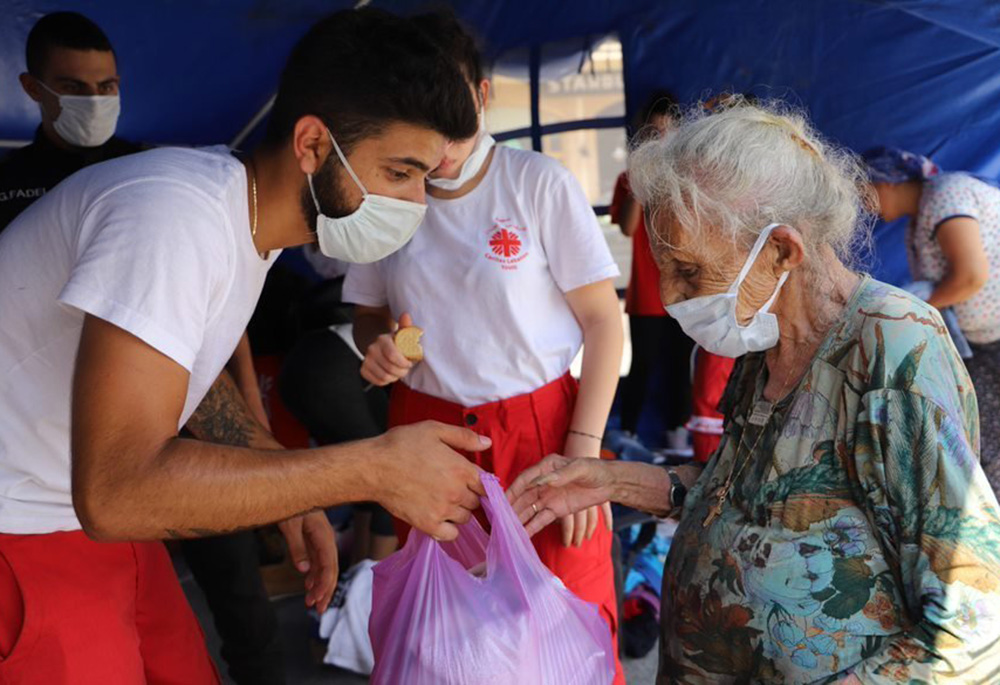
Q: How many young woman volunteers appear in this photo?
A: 1